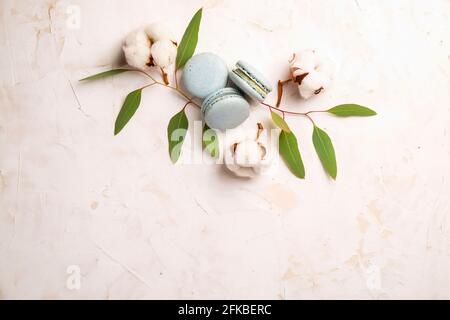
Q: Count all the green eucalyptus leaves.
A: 9